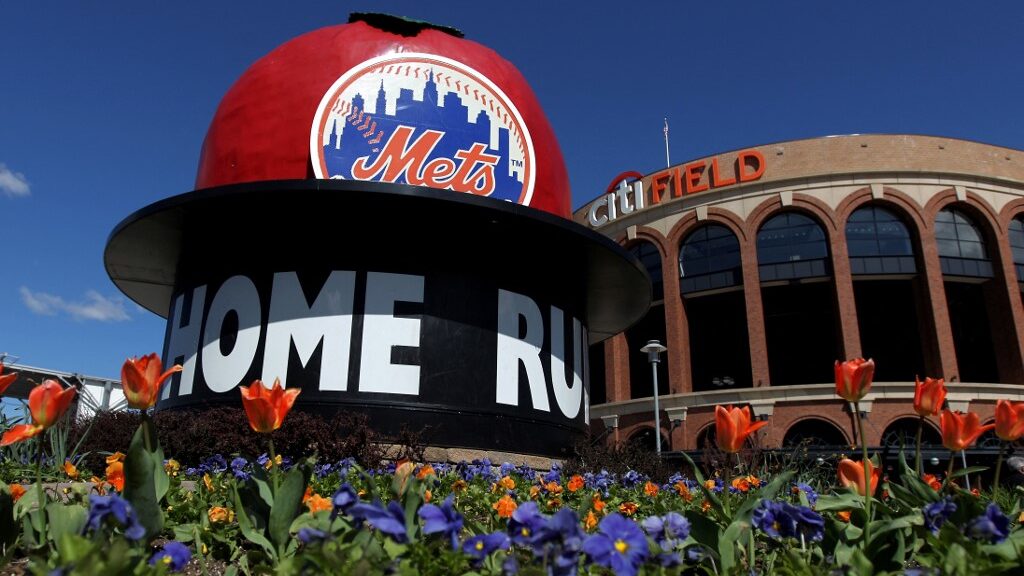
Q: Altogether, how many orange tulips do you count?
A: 10